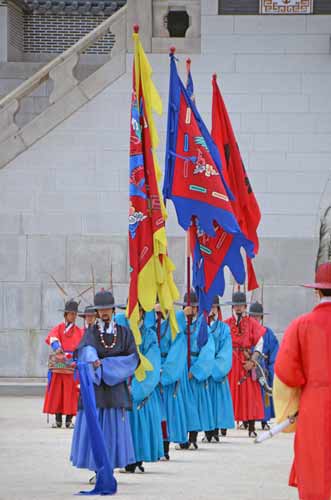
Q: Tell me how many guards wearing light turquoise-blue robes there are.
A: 4